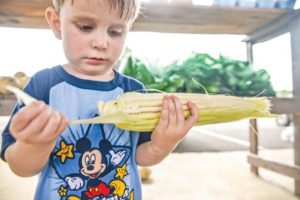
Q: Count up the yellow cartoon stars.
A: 3